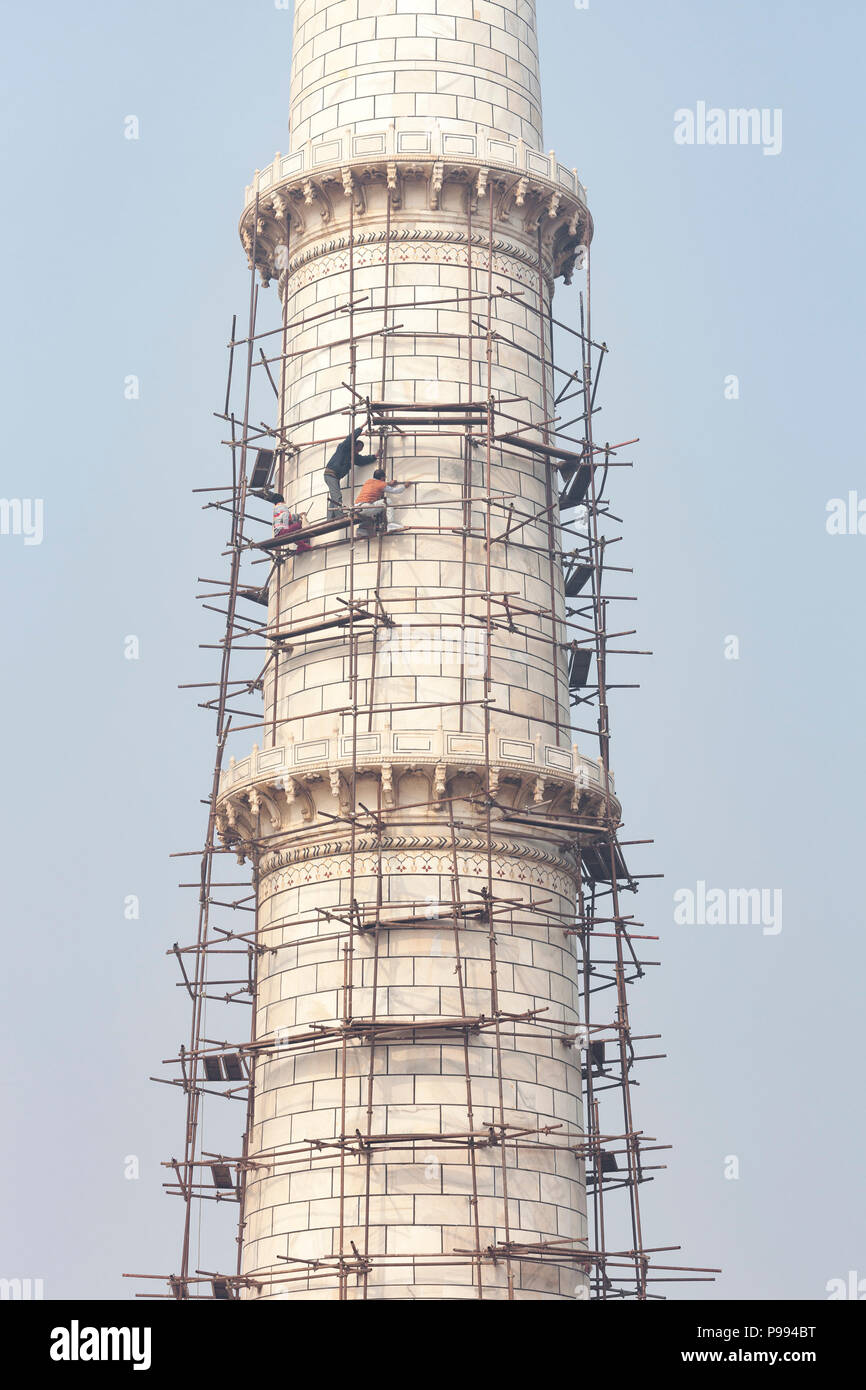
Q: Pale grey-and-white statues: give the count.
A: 0